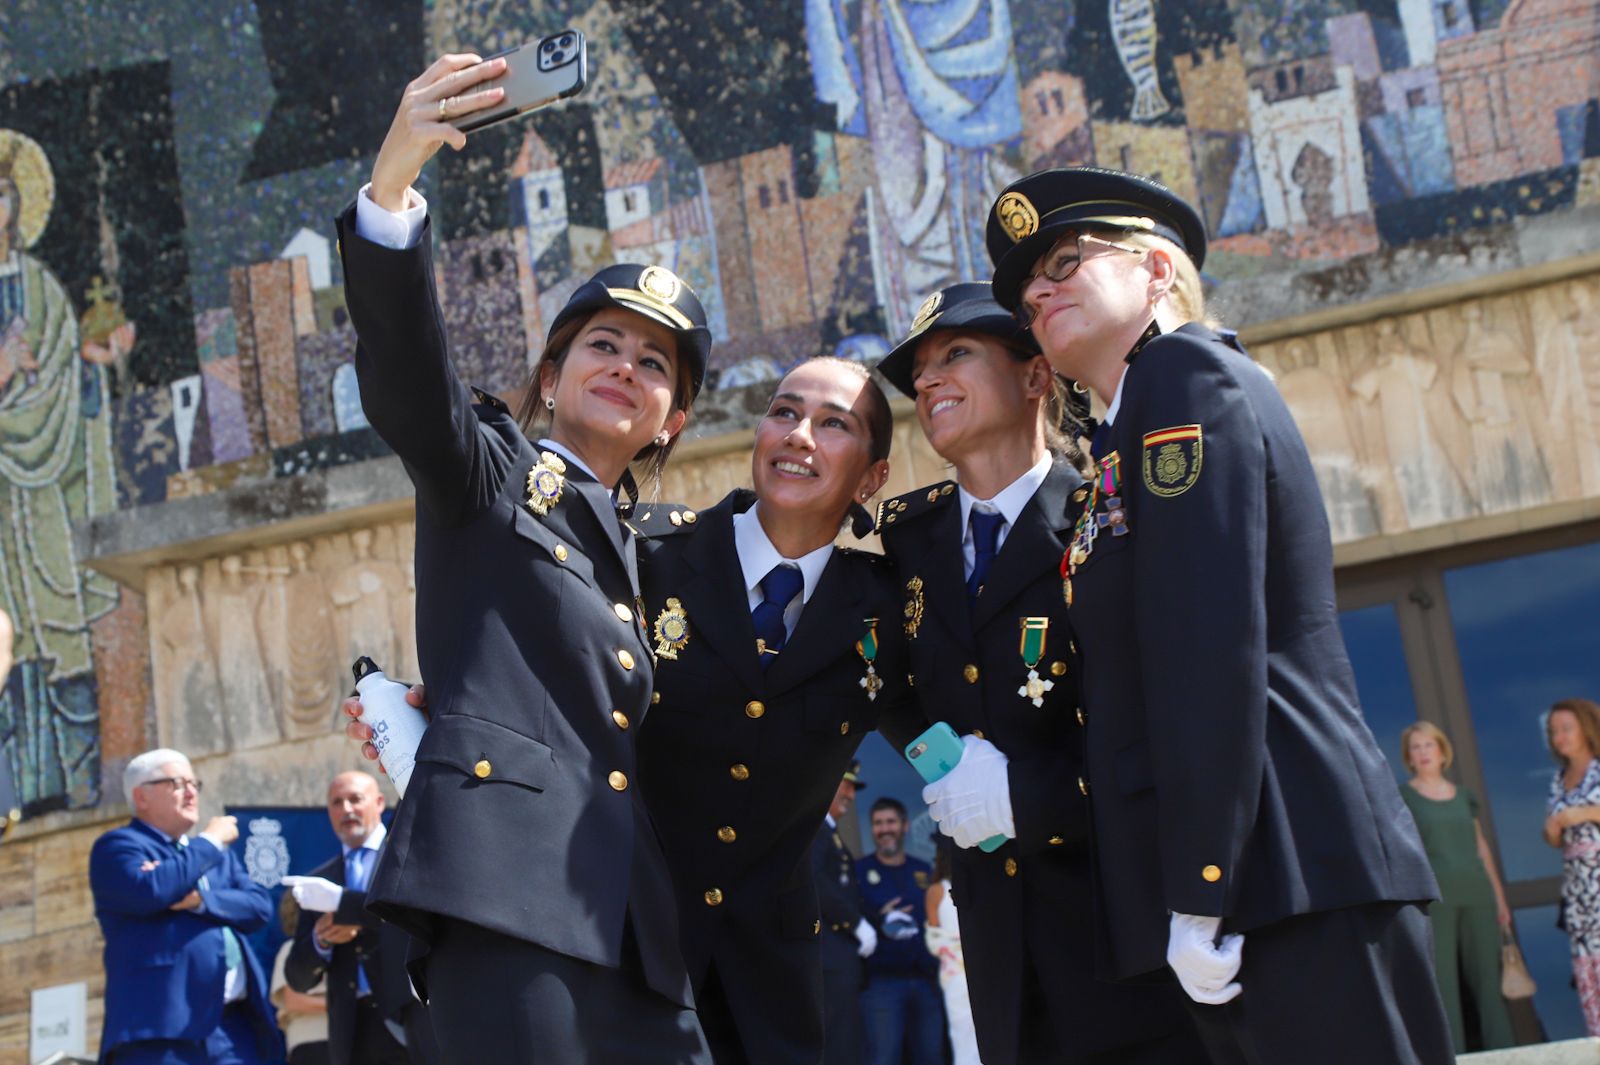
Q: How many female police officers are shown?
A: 4